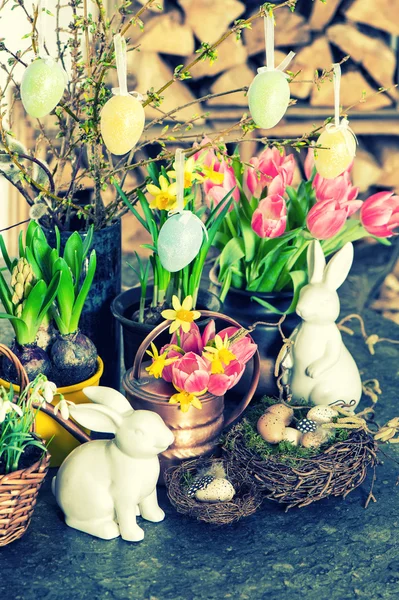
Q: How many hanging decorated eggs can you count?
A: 5